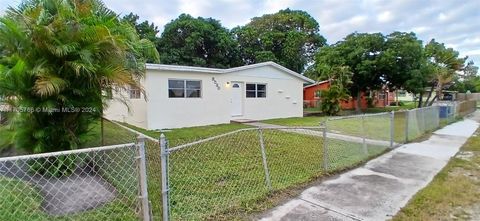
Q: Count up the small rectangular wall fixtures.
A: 3